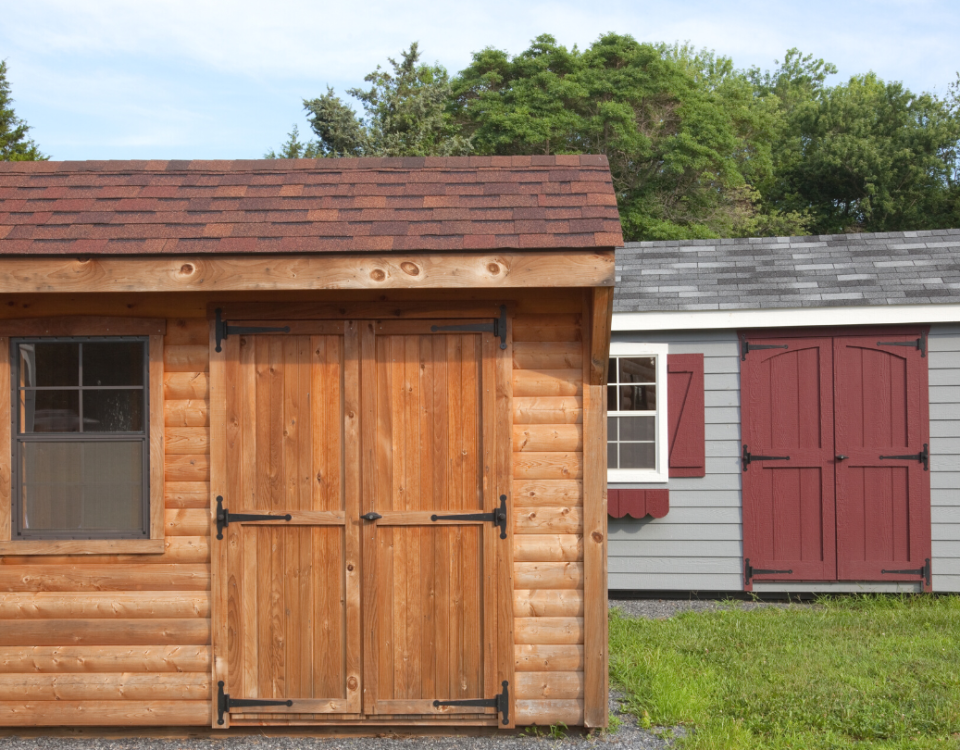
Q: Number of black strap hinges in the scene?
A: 12